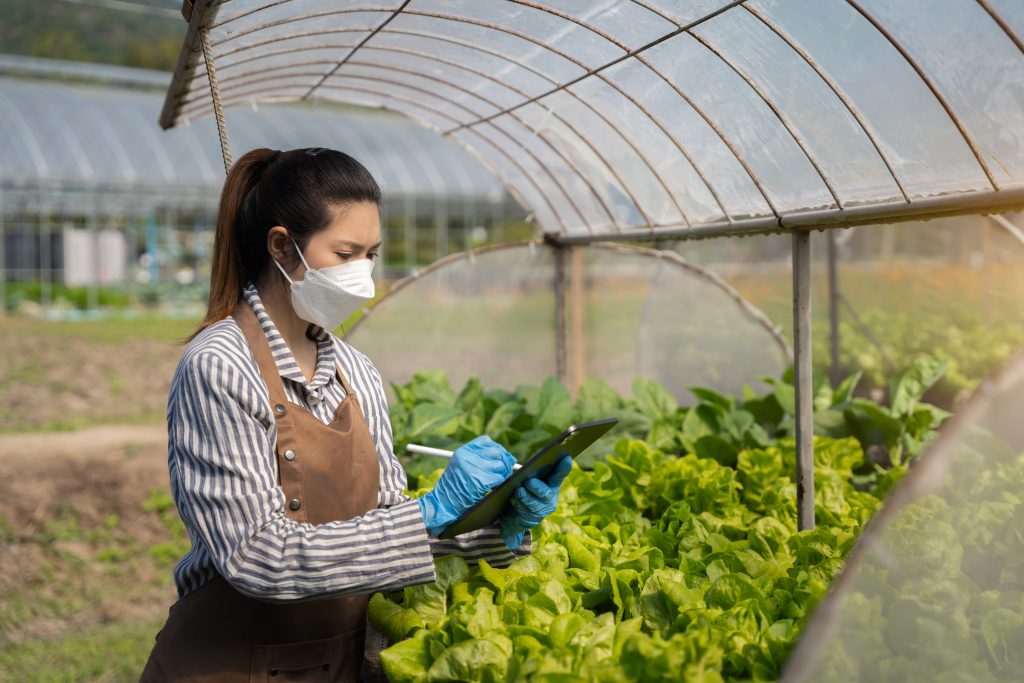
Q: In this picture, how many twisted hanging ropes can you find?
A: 1